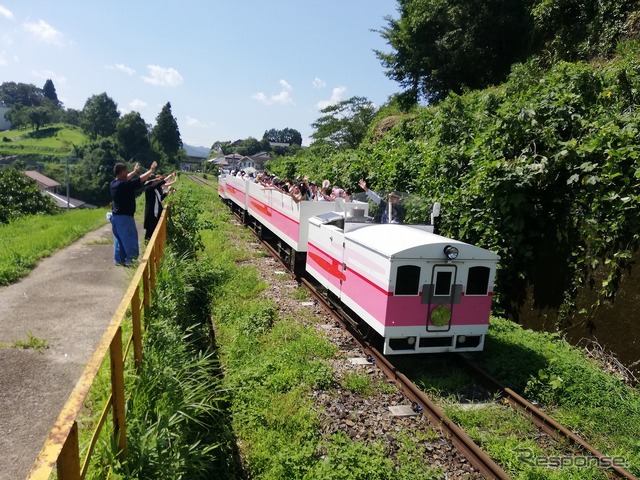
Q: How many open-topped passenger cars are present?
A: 2